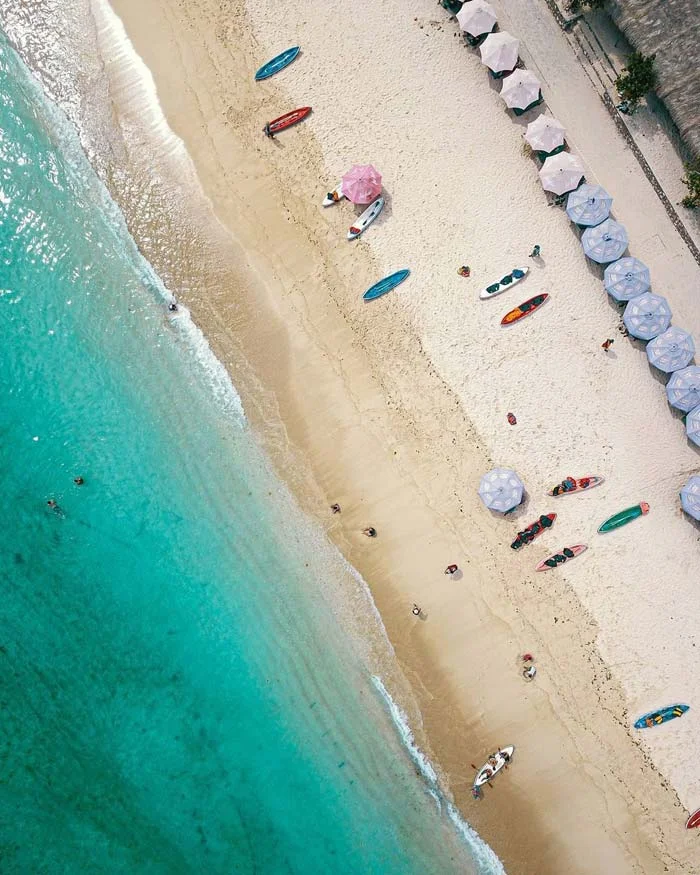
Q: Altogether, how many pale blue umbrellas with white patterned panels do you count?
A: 9